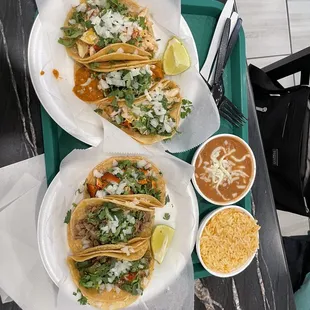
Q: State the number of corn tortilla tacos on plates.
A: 6